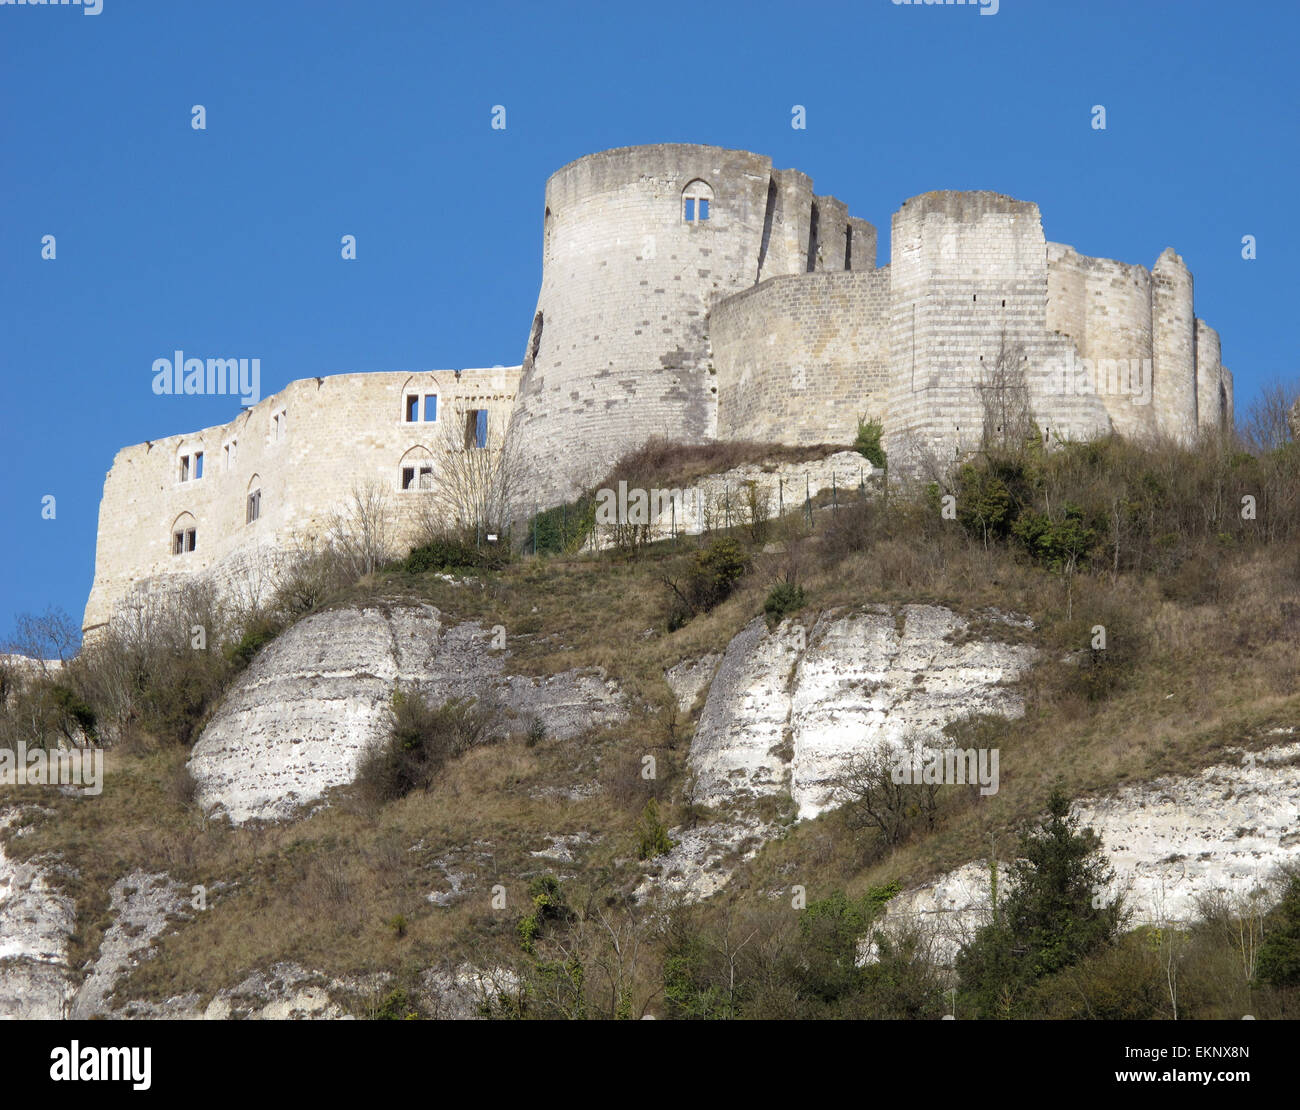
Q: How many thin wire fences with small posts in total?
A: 1